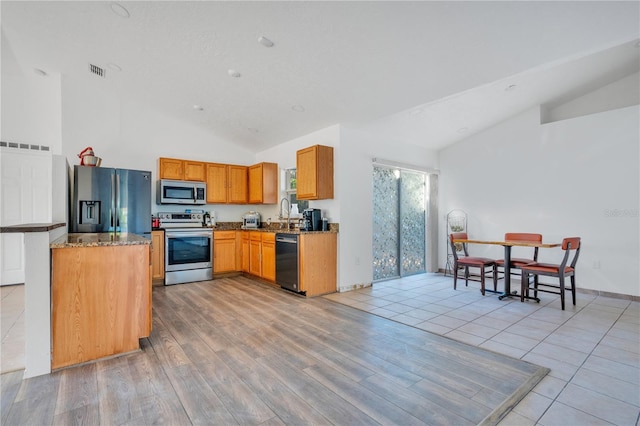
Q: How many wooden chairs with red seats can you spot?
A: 3